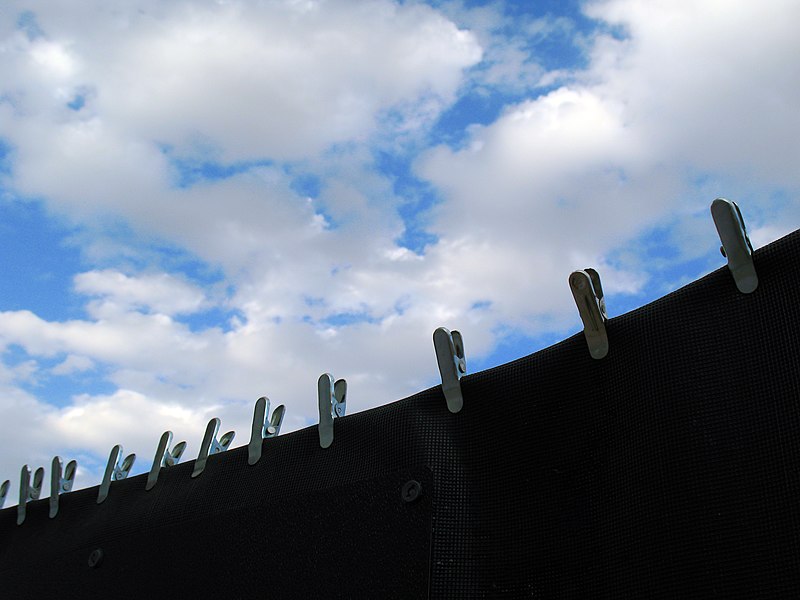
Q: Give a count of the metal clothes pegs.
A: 11